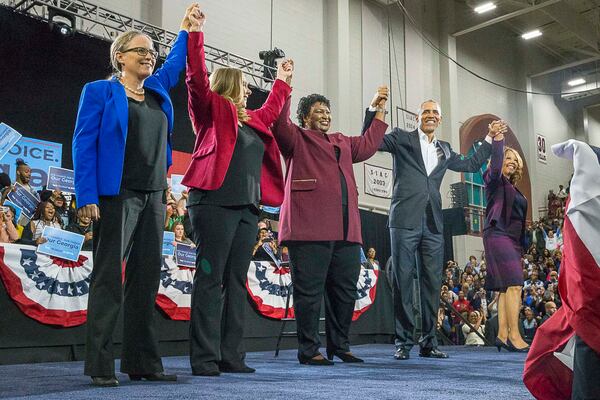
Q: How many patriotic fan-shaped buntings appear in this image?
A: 4